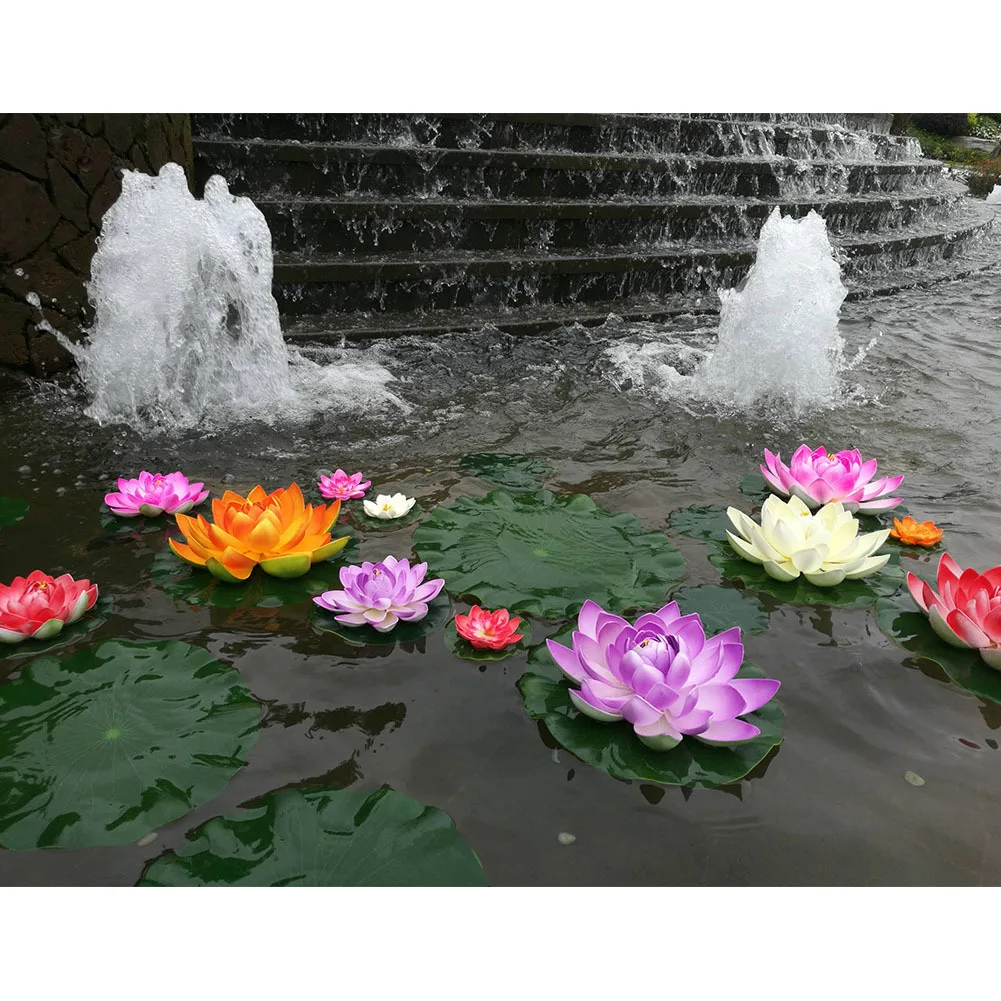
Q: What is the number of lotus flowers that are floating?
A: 12